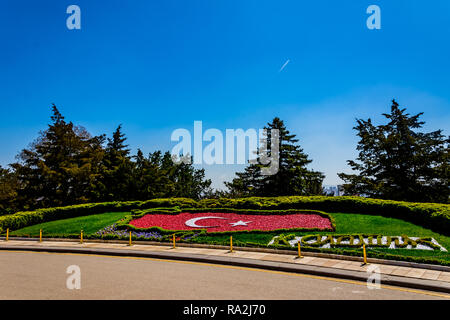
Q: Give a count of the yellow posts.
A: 8